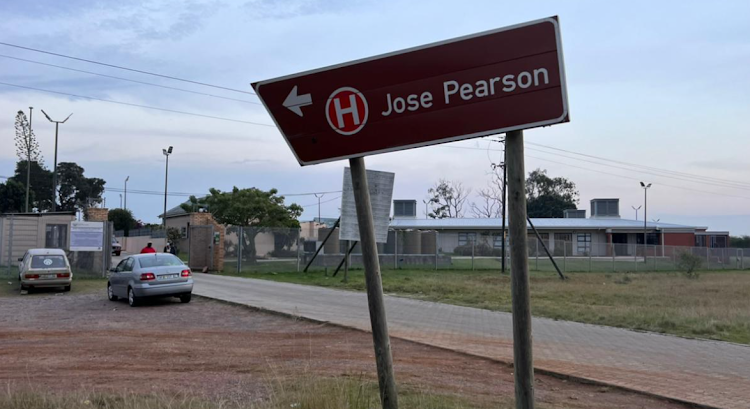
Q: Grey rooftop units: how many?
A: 3